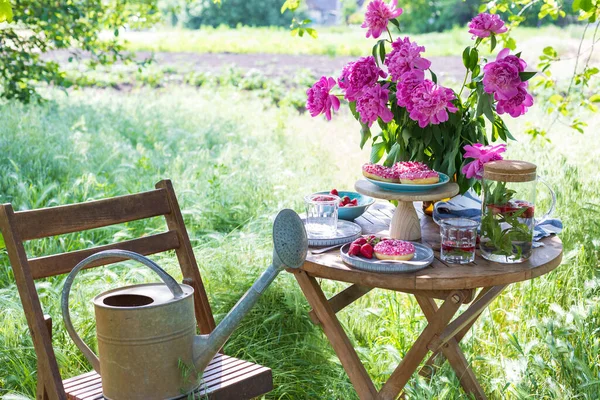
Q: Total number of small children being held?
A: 0